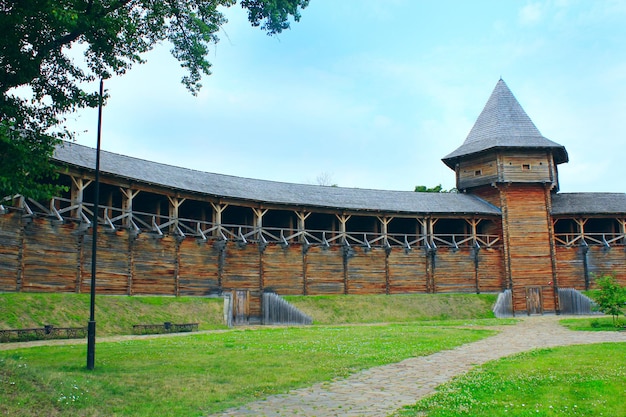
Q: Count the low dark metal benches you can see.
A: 2